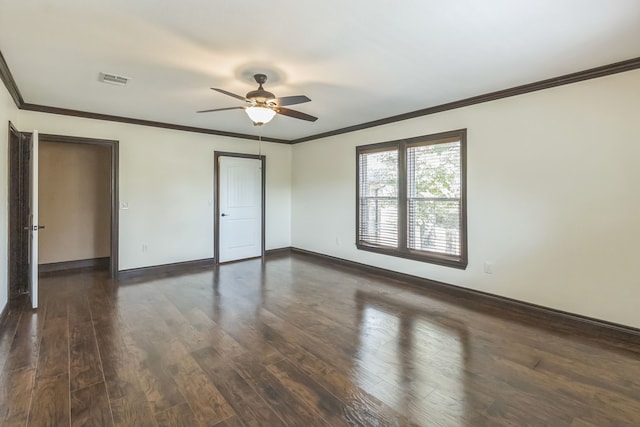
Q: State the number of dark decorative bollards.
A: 0